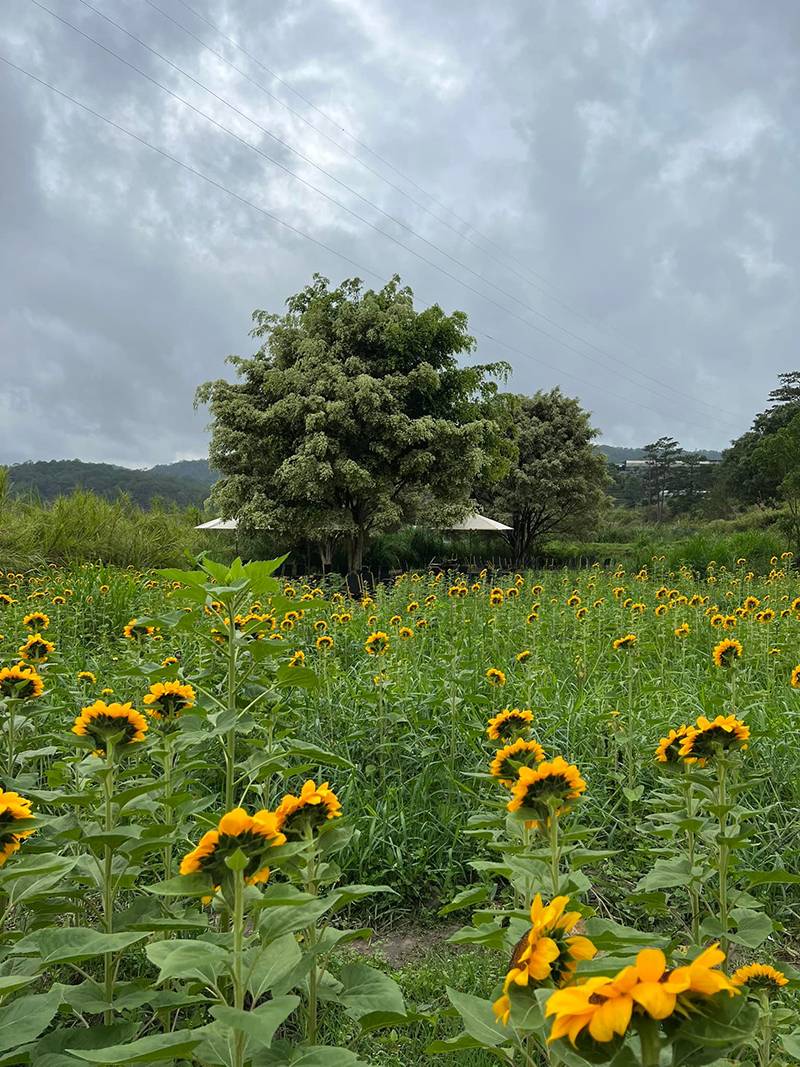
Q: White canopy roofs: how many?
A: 2